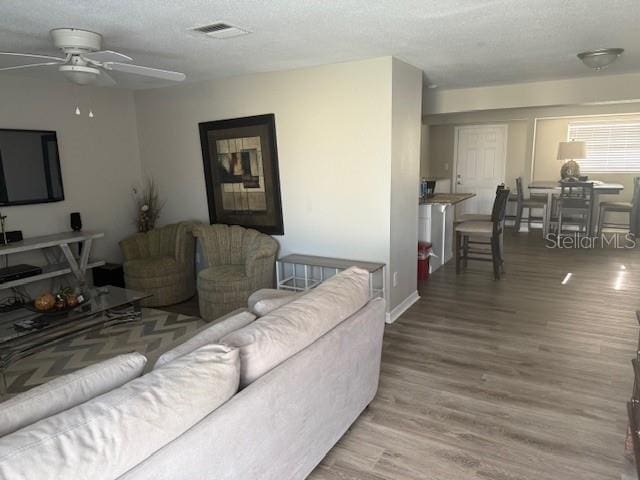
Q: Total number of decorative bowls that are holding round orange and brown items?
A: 1